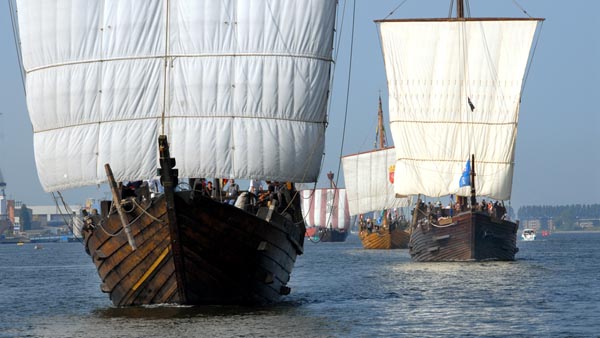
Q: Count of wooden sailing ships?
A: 4